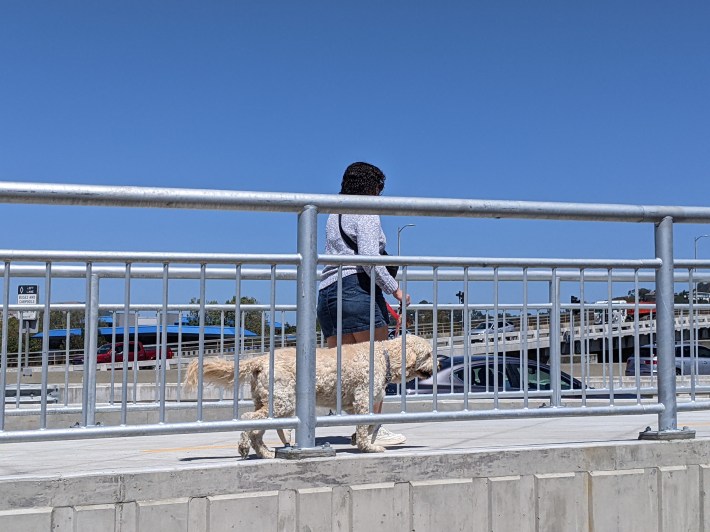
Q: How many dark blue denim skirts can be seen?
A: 1